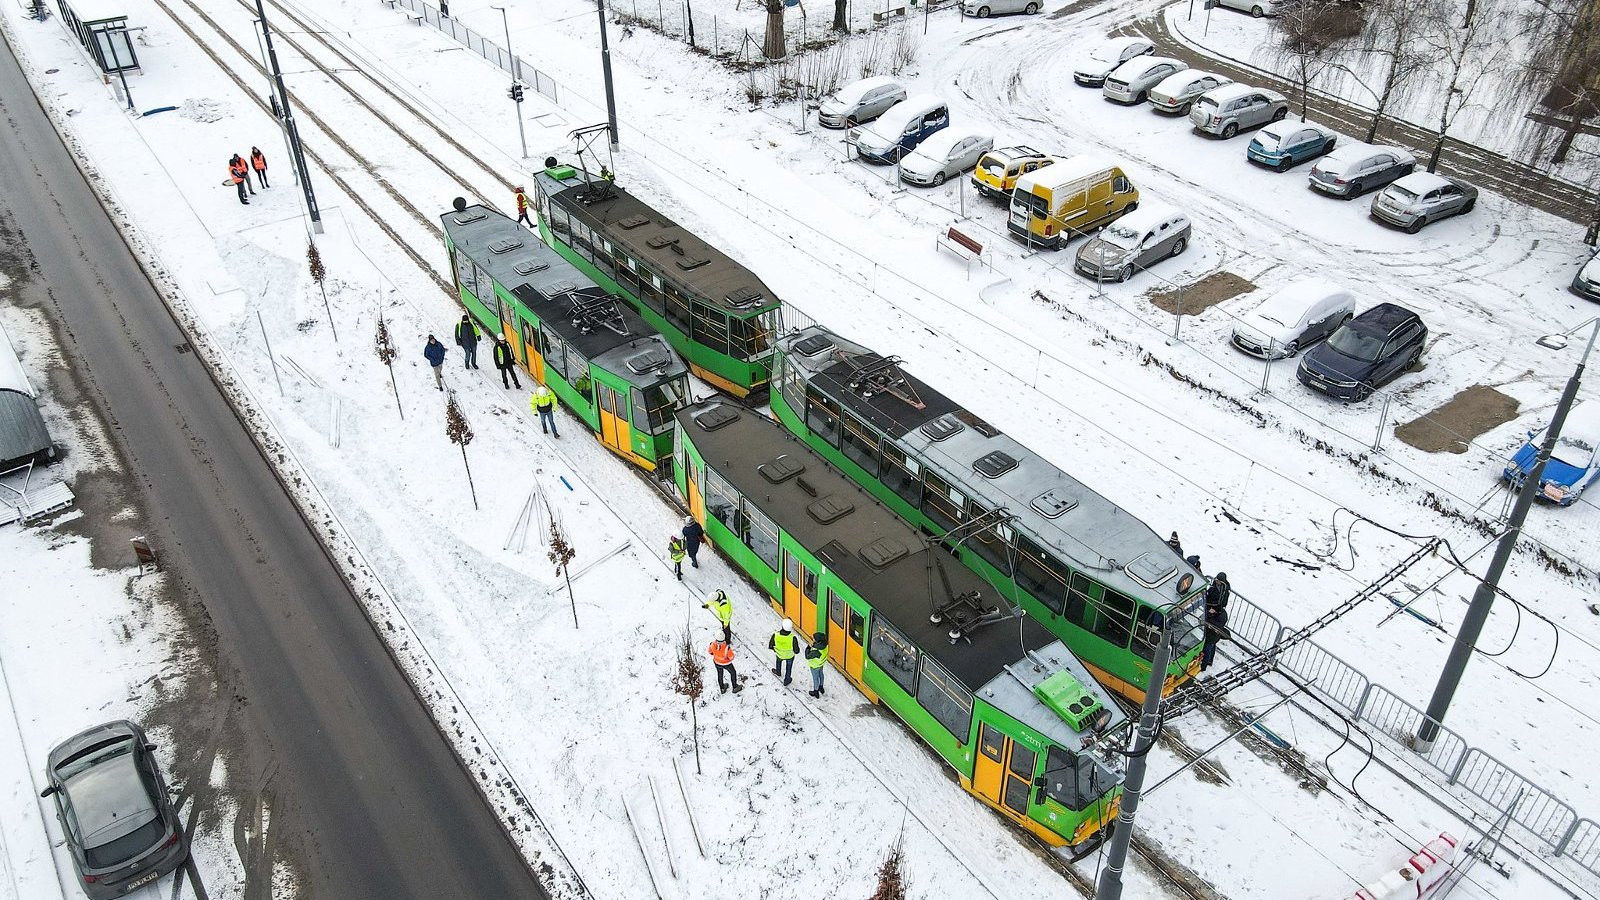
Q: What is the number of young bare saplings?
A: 6